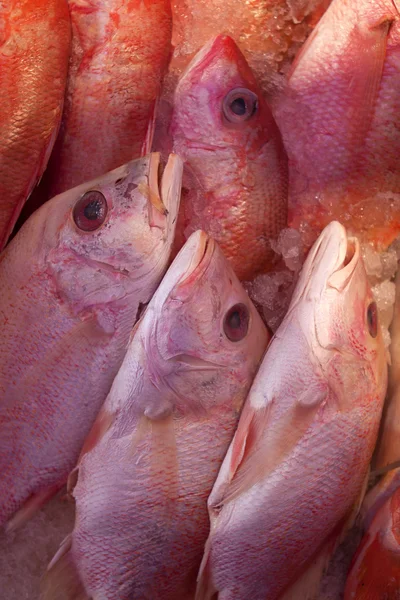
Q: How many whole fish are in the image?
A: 4